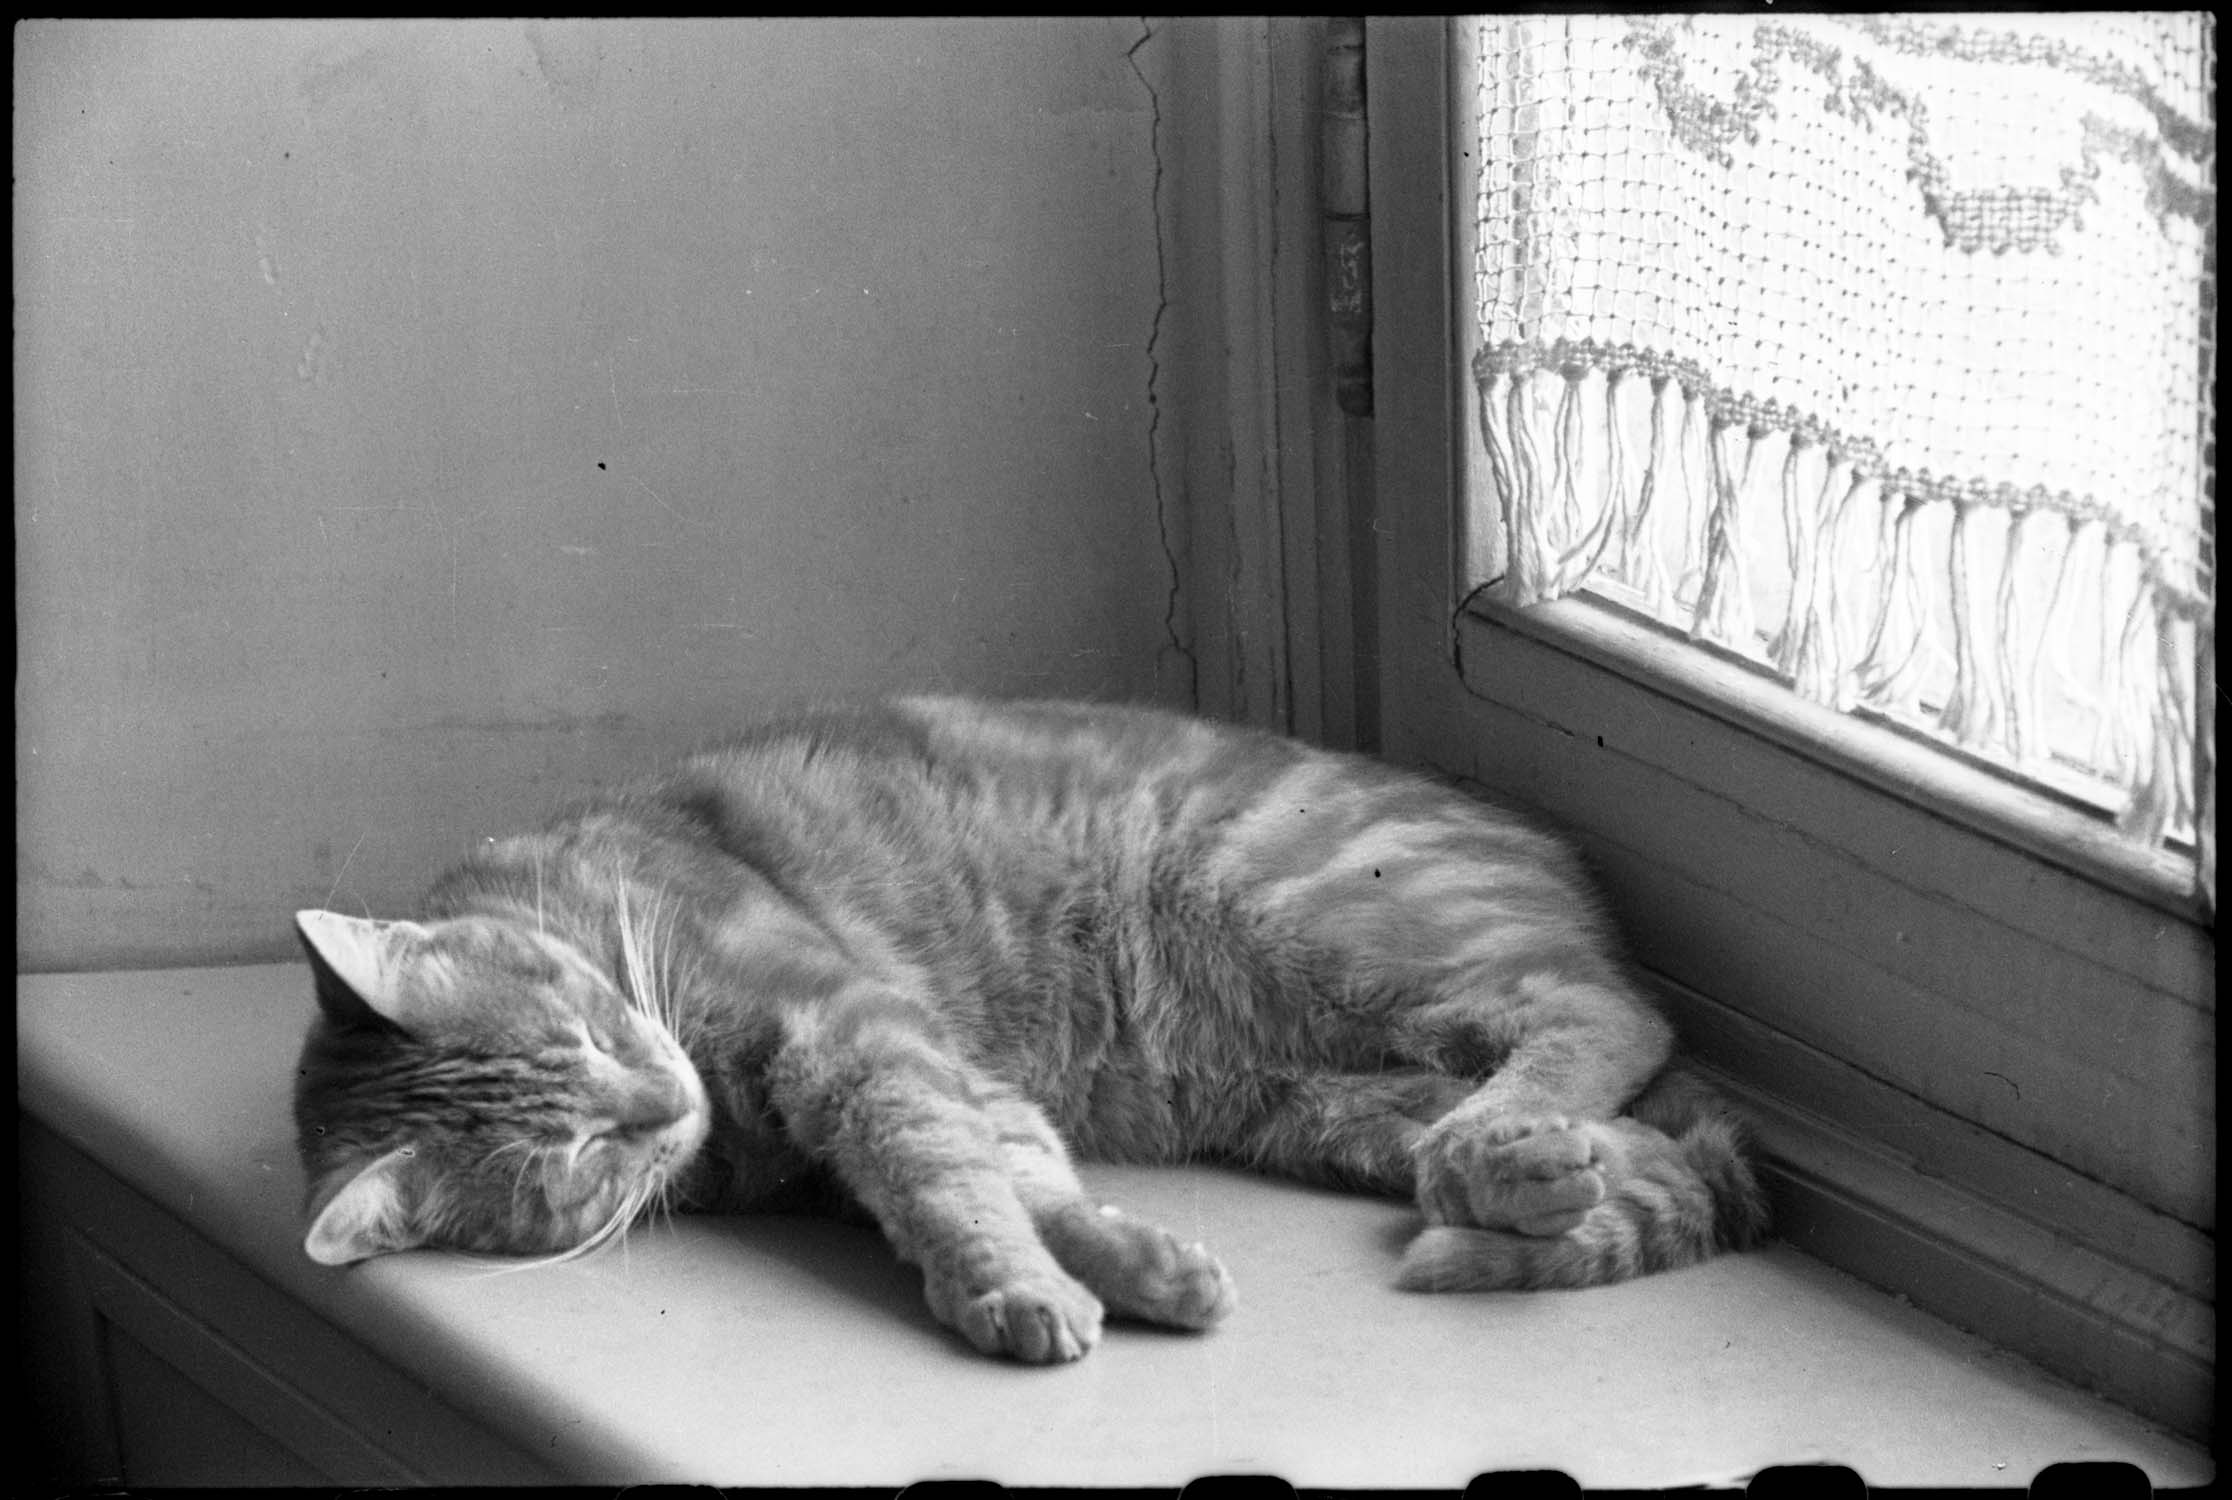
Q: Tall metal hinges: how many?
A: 1